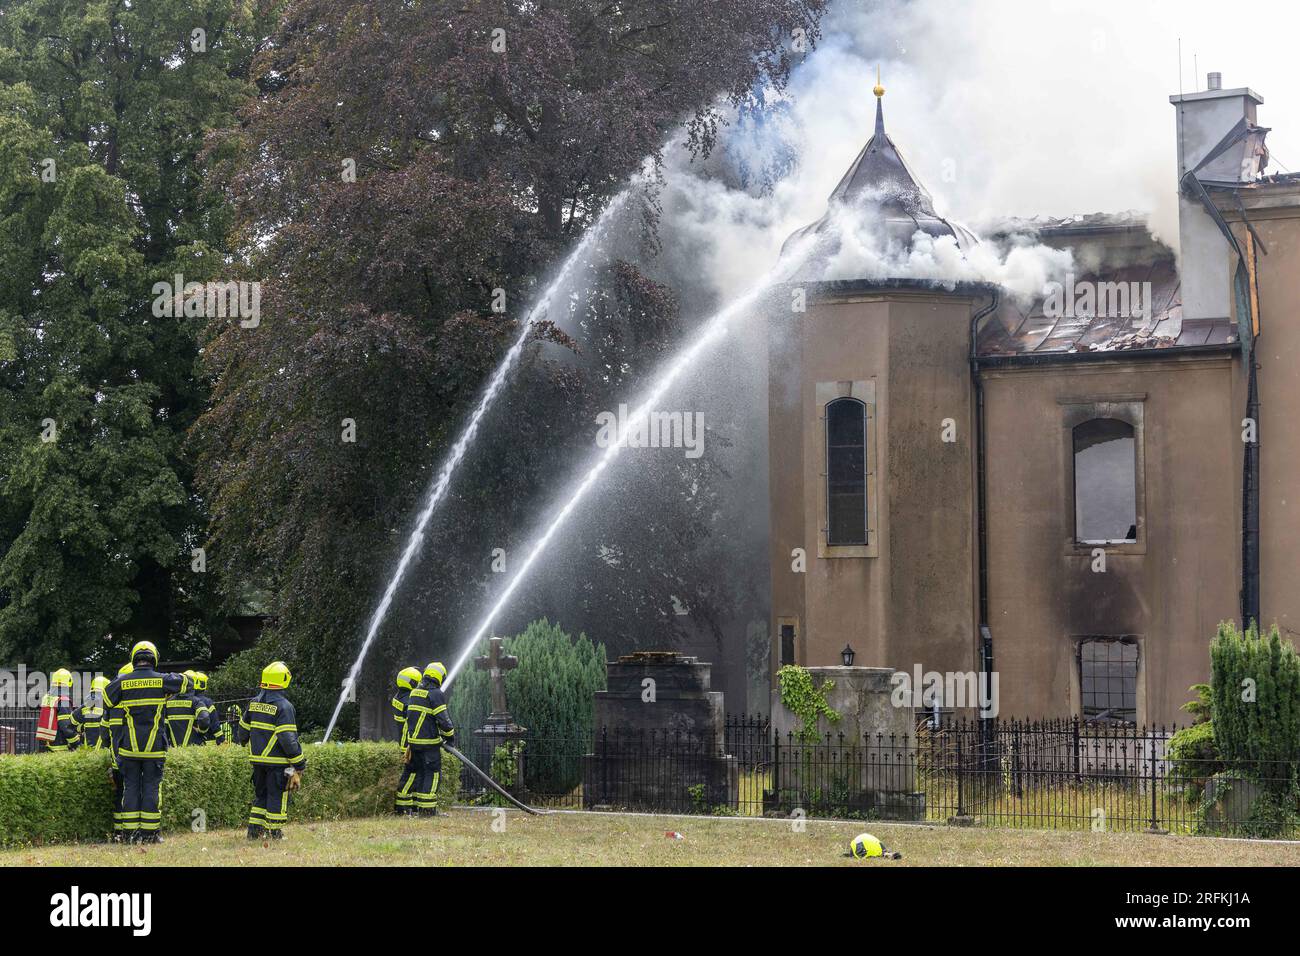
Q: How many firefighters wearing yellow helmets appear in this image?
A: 9